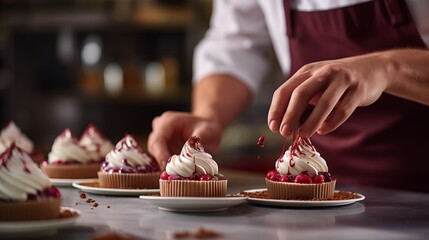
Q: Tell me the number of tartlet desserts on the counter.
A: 7